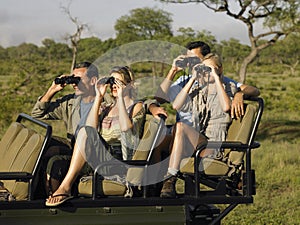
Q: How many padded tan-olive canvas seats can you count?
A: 3